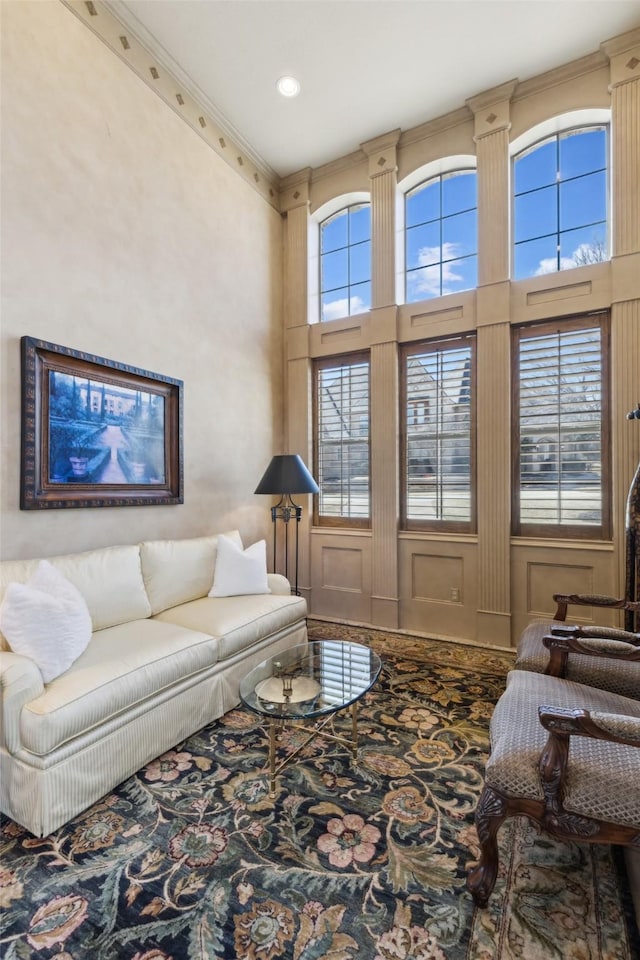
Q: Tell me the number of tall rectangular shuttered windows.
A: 3